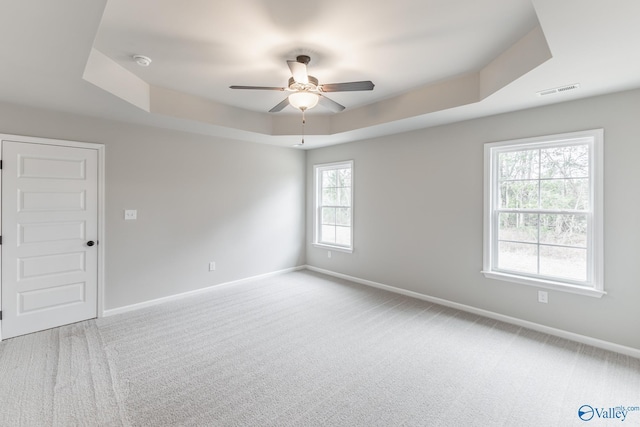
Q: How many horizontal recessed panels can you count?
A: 5